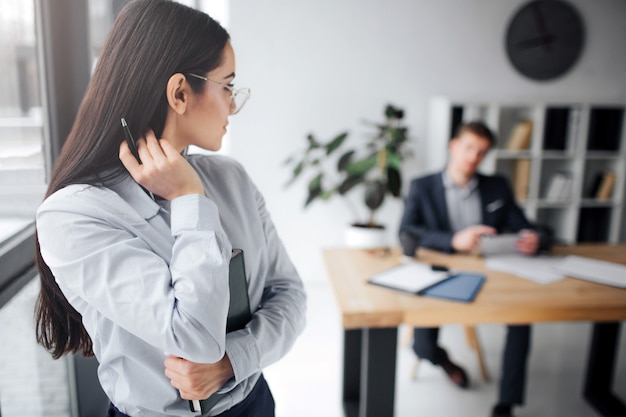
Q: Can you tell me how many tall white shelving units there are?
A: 1